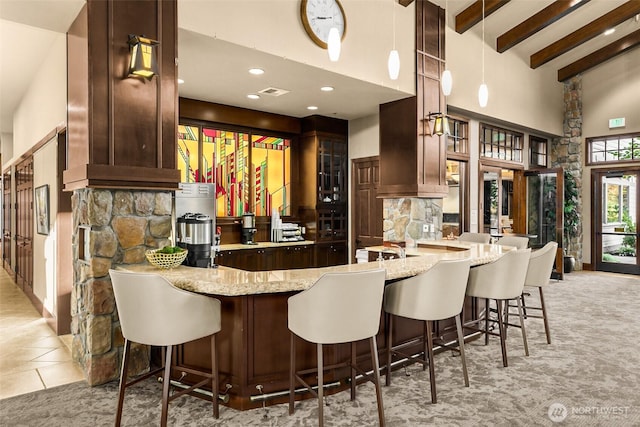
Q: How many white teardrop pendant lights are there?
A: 4